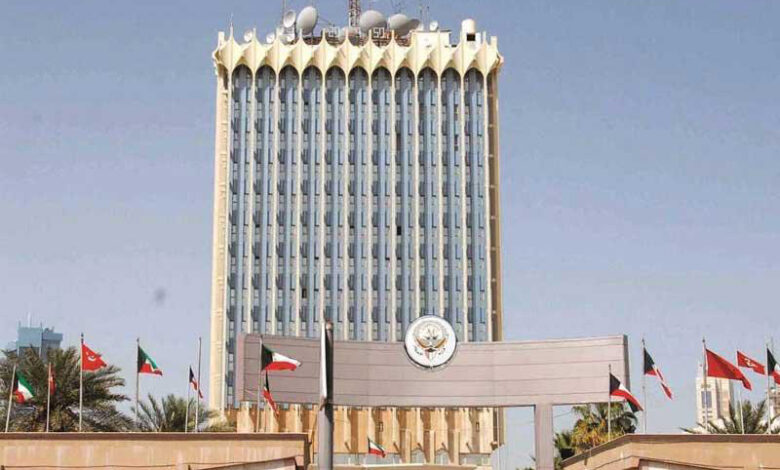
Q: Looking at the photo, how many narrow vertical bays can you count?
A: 11